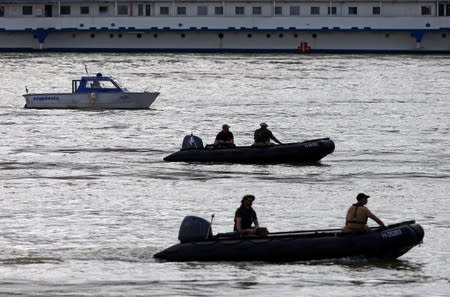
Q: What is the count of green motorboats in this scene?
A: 0